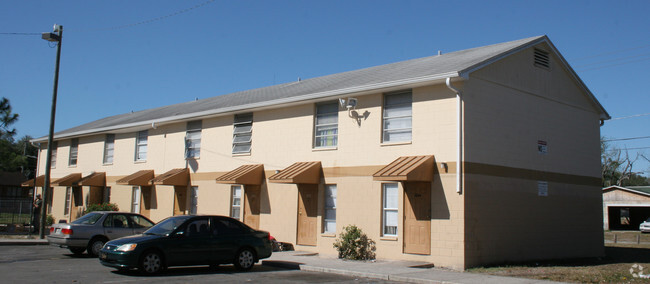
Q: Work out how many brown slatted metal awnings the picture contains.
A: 8